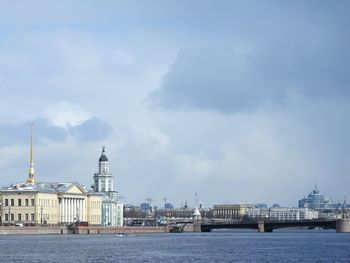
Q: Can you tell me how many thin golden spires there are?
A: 1